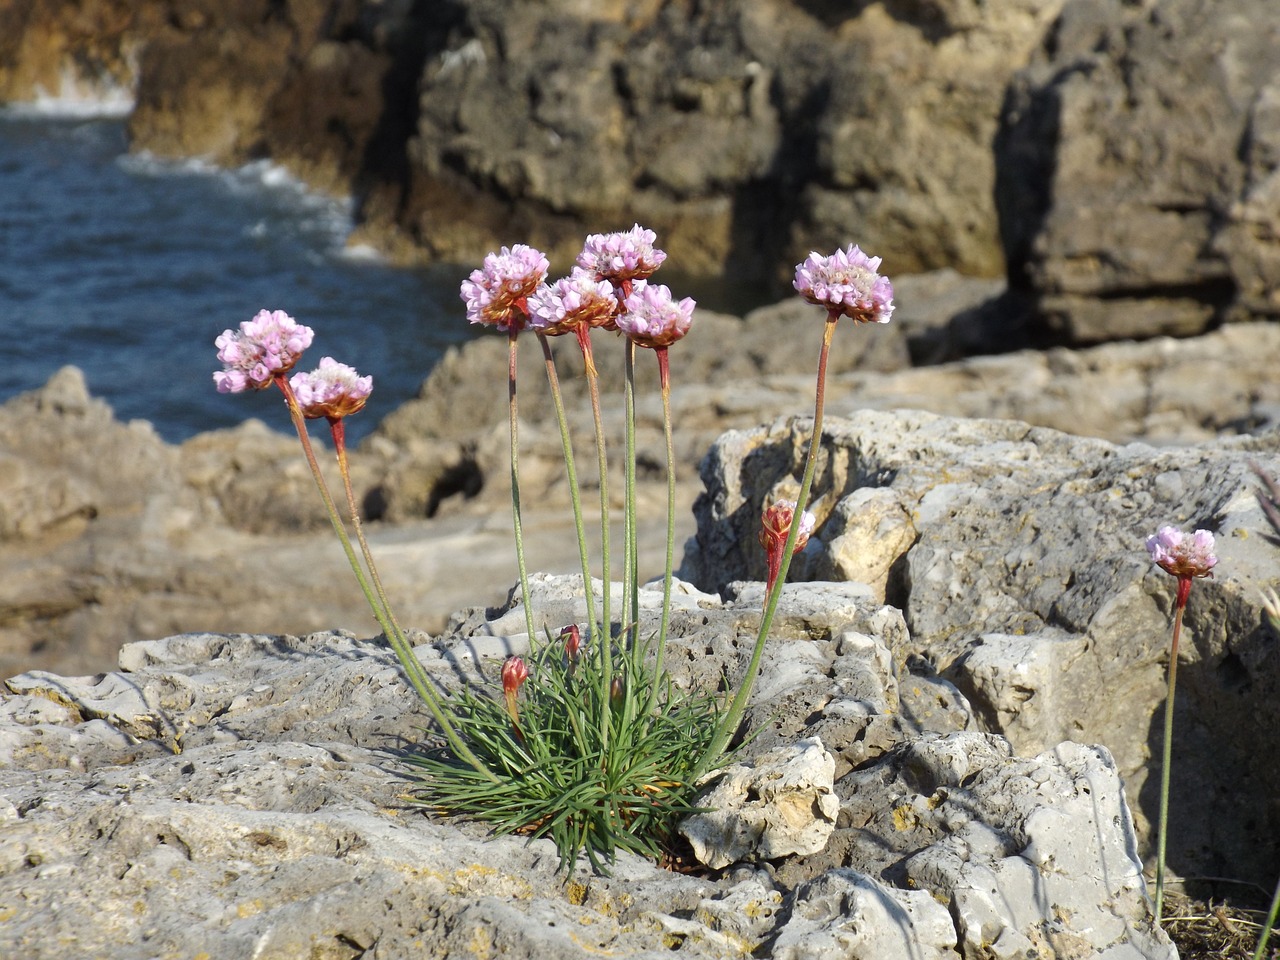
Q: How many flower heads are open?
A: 8